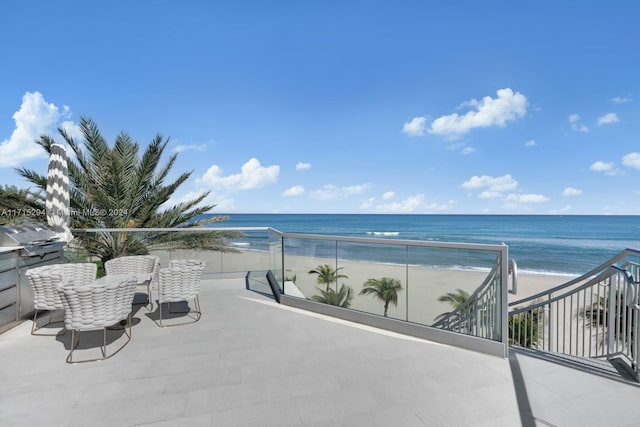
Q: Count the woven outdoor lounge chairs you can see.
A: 4